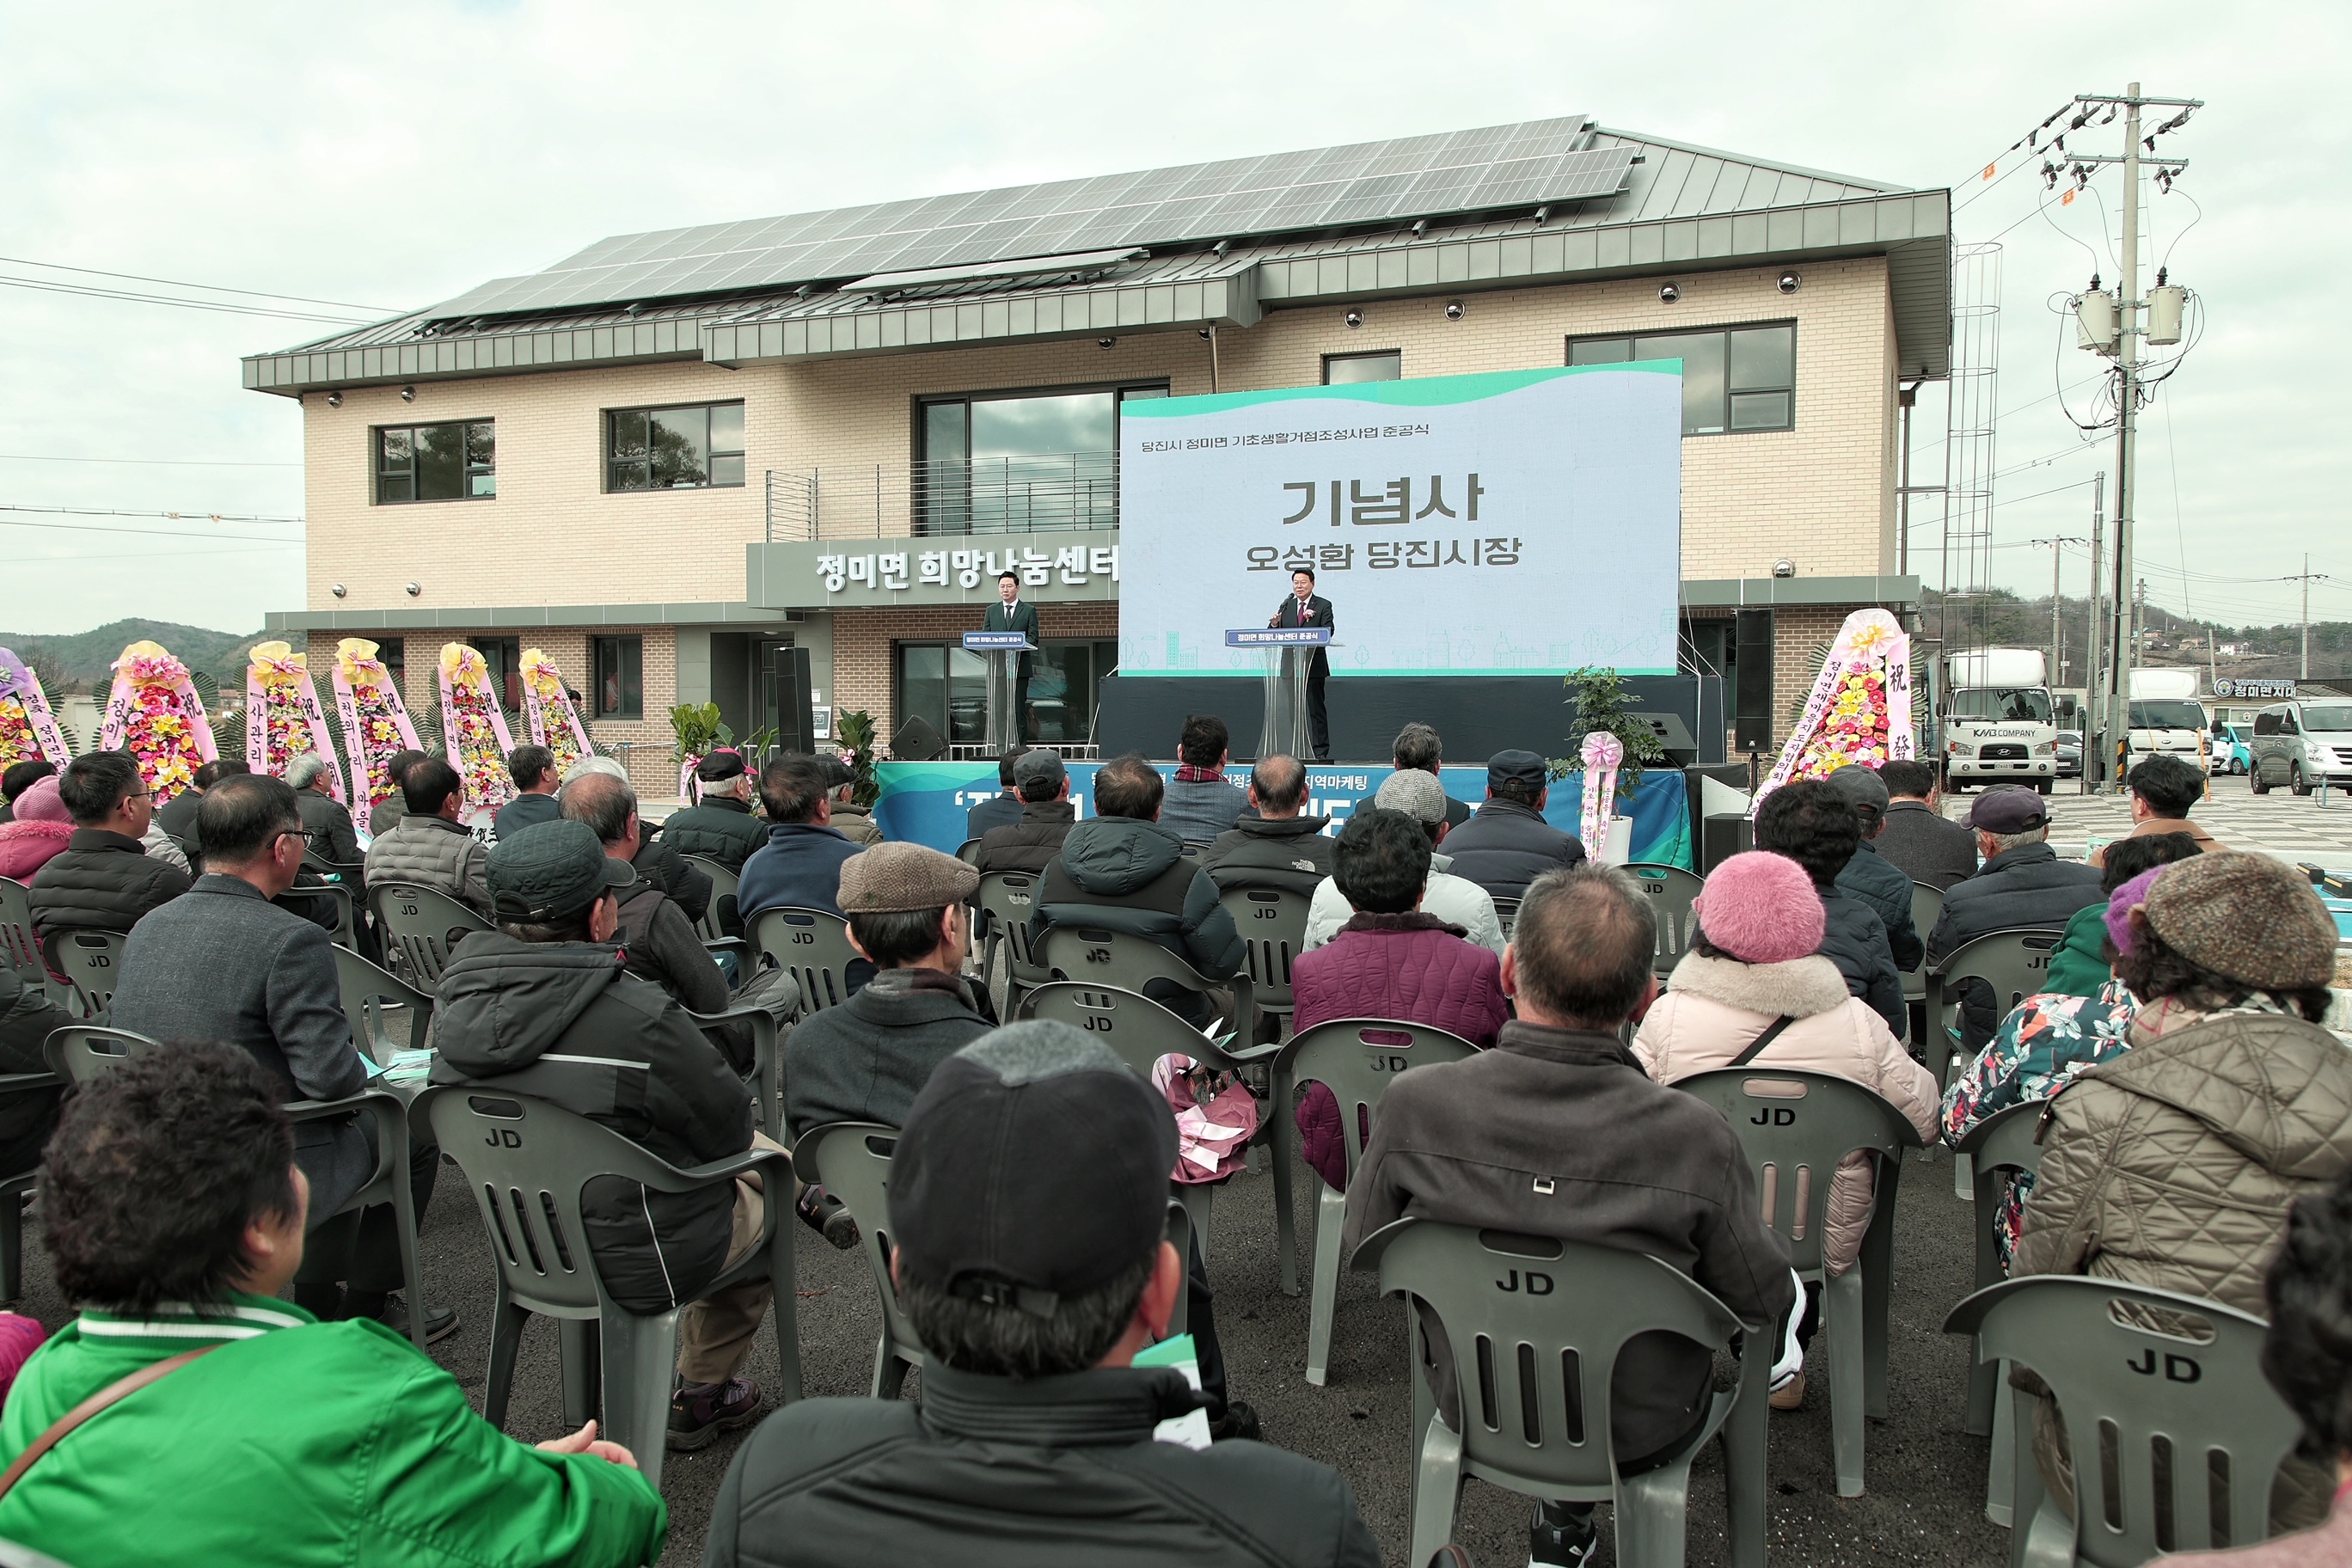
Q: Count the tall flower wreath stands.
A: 7